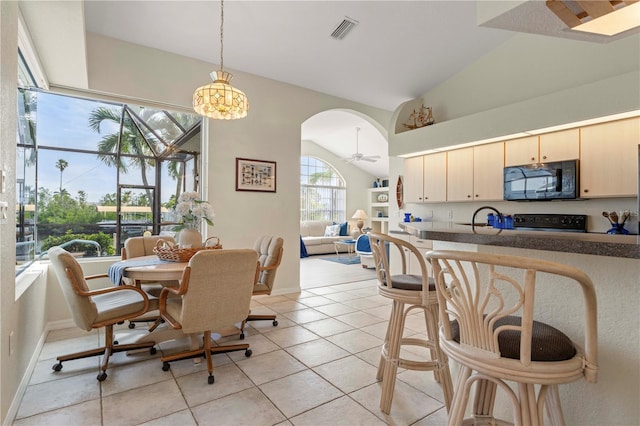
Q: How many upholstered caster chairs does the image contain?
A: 4